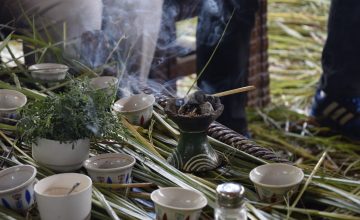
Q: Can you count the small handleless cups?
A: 8